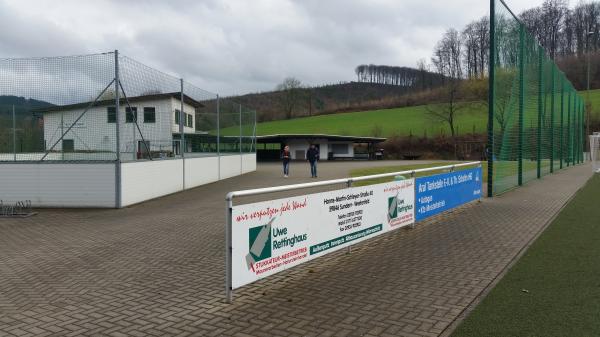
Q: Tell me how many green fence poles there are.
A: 9